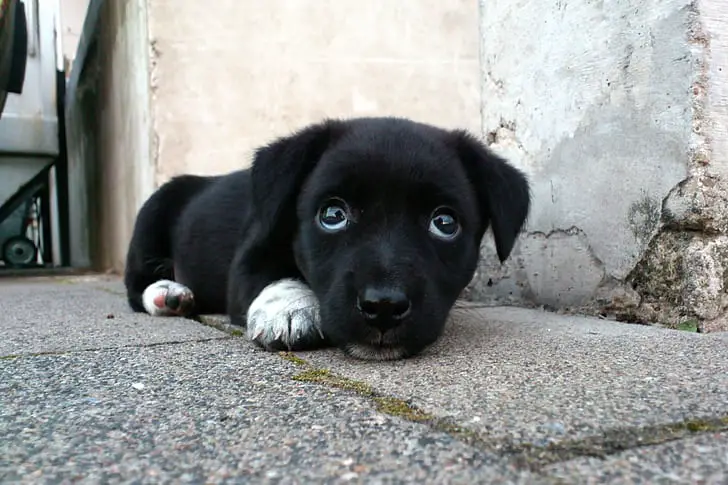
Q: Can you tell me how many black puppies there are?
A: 1